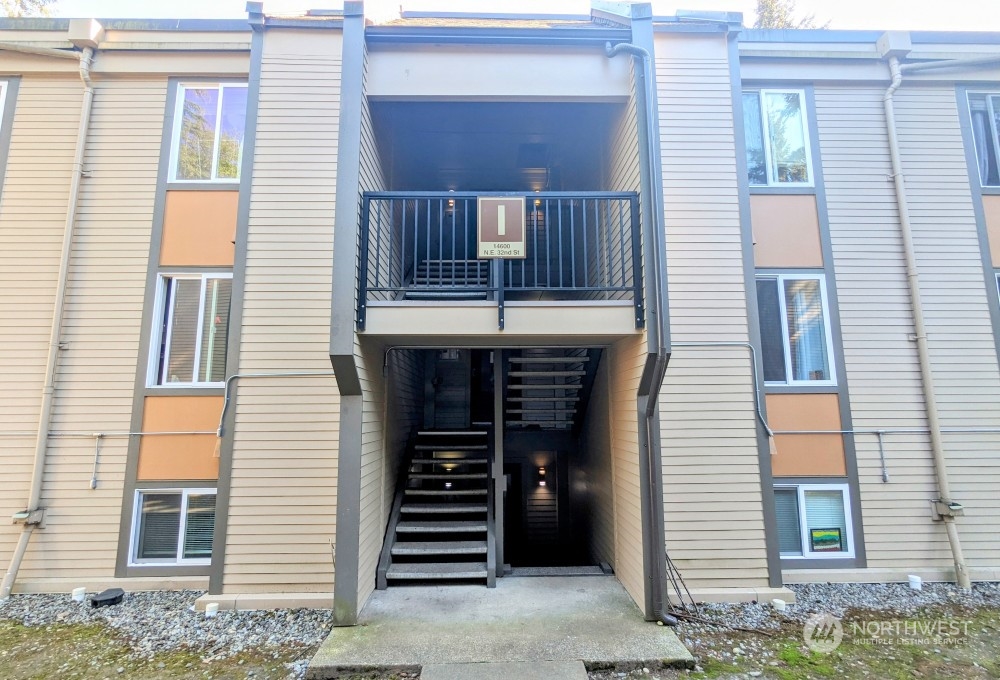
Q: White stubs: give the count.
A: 4